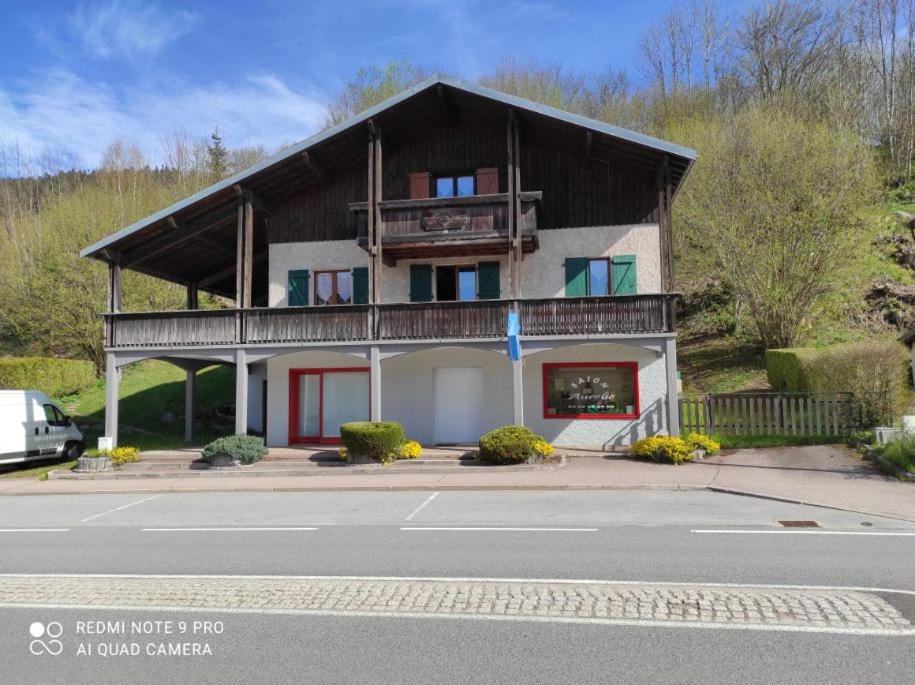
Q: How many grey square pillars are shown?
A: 6